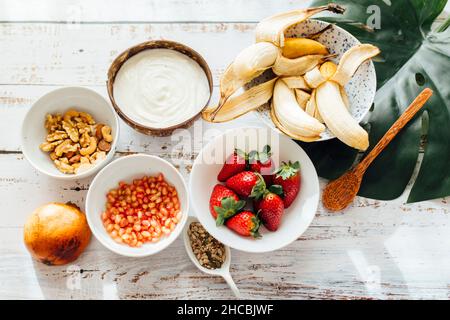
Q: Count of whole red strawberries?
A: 7